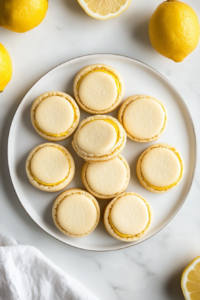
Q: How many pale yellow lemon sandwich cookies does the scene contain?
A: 9